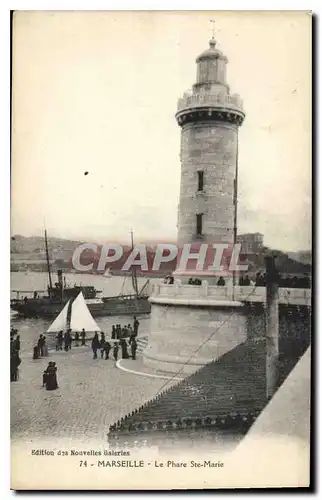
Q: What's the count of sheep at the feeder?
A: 0